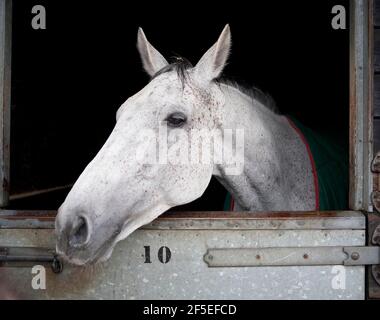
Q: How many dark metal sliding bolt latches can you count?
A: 1